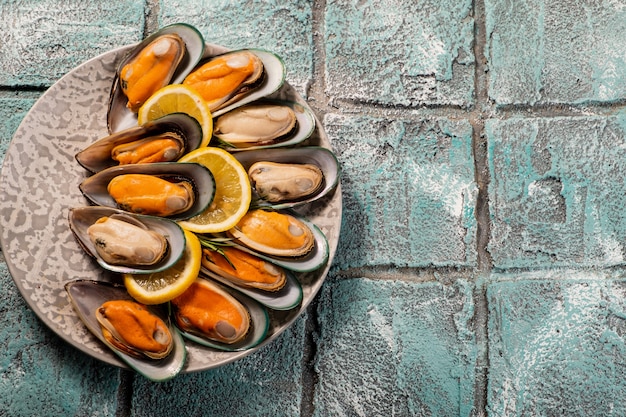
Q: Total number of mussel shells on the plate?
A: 11